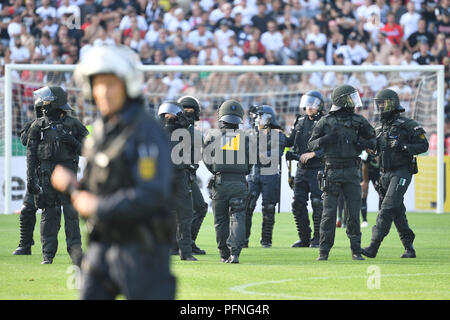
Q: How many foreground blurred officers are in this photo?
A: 1